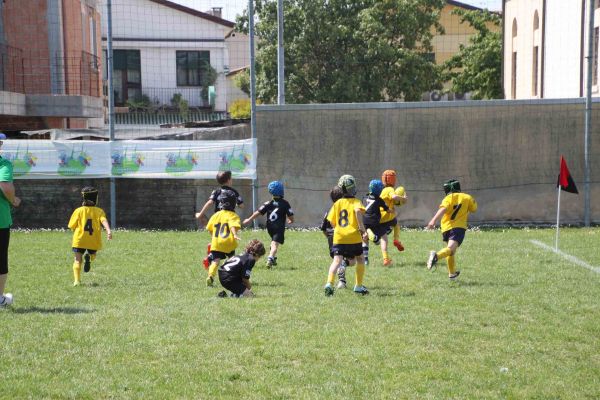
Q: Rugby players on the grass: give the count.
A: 10